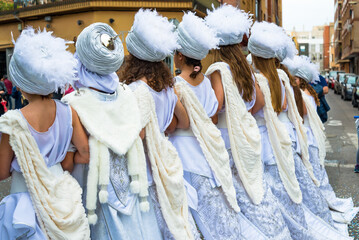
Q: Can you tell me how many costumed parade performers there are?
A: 8